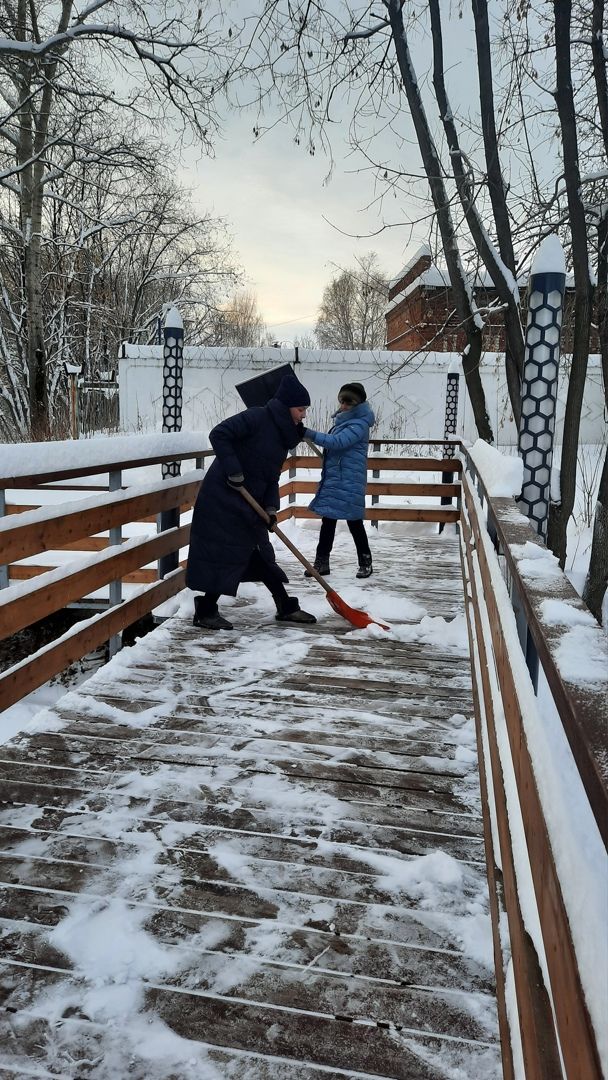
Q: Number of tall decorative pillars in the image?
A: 3